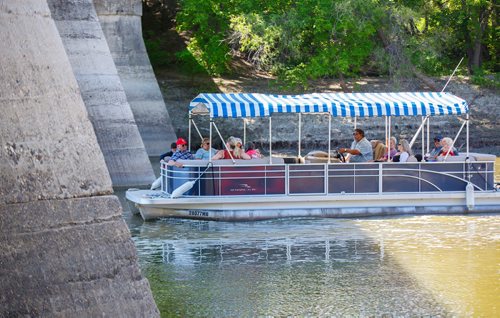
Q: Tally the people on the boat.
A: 10